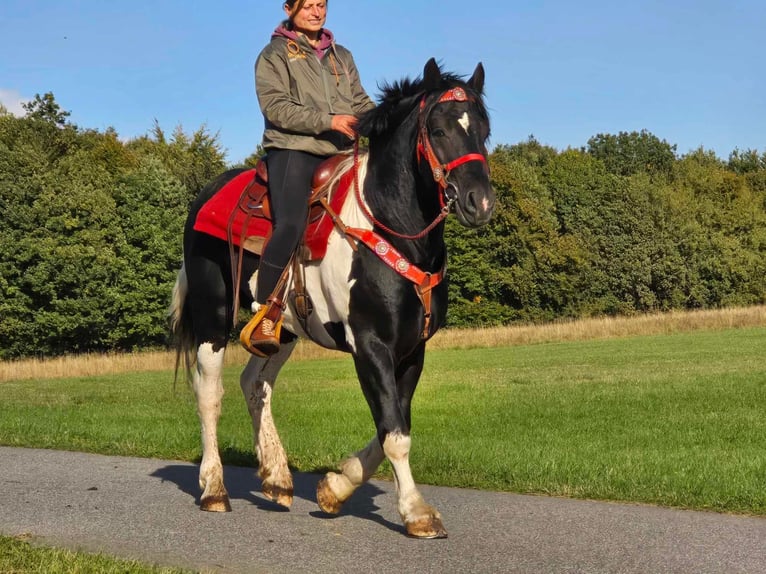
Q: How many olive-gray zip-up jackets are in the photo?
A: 1